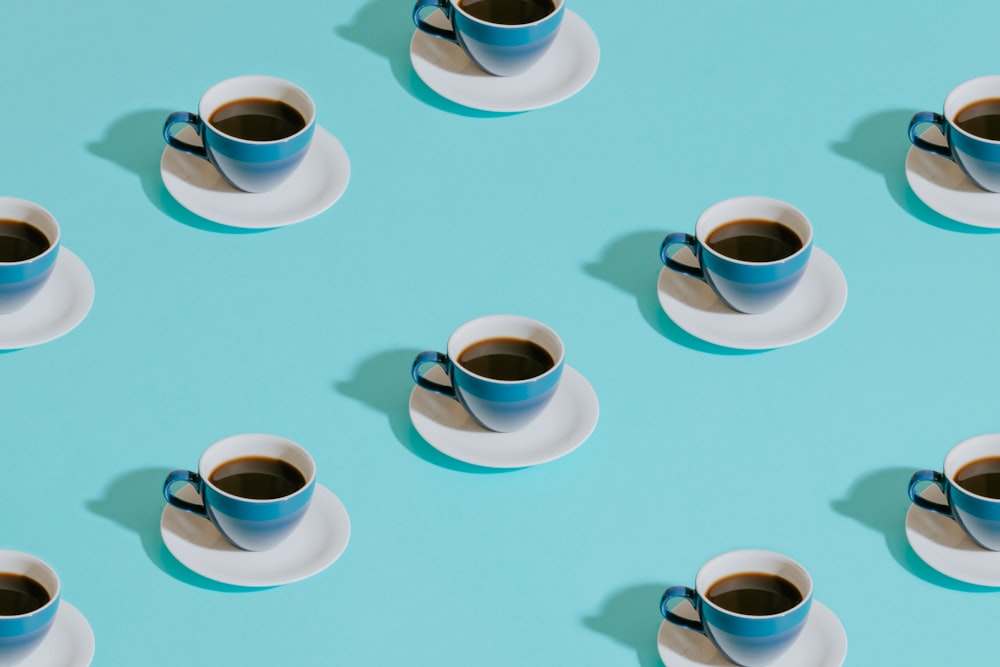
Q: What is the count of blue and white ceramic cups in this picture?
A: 10